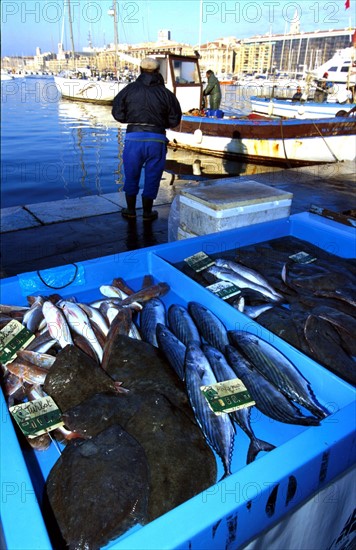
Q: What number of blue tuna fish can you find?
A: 8